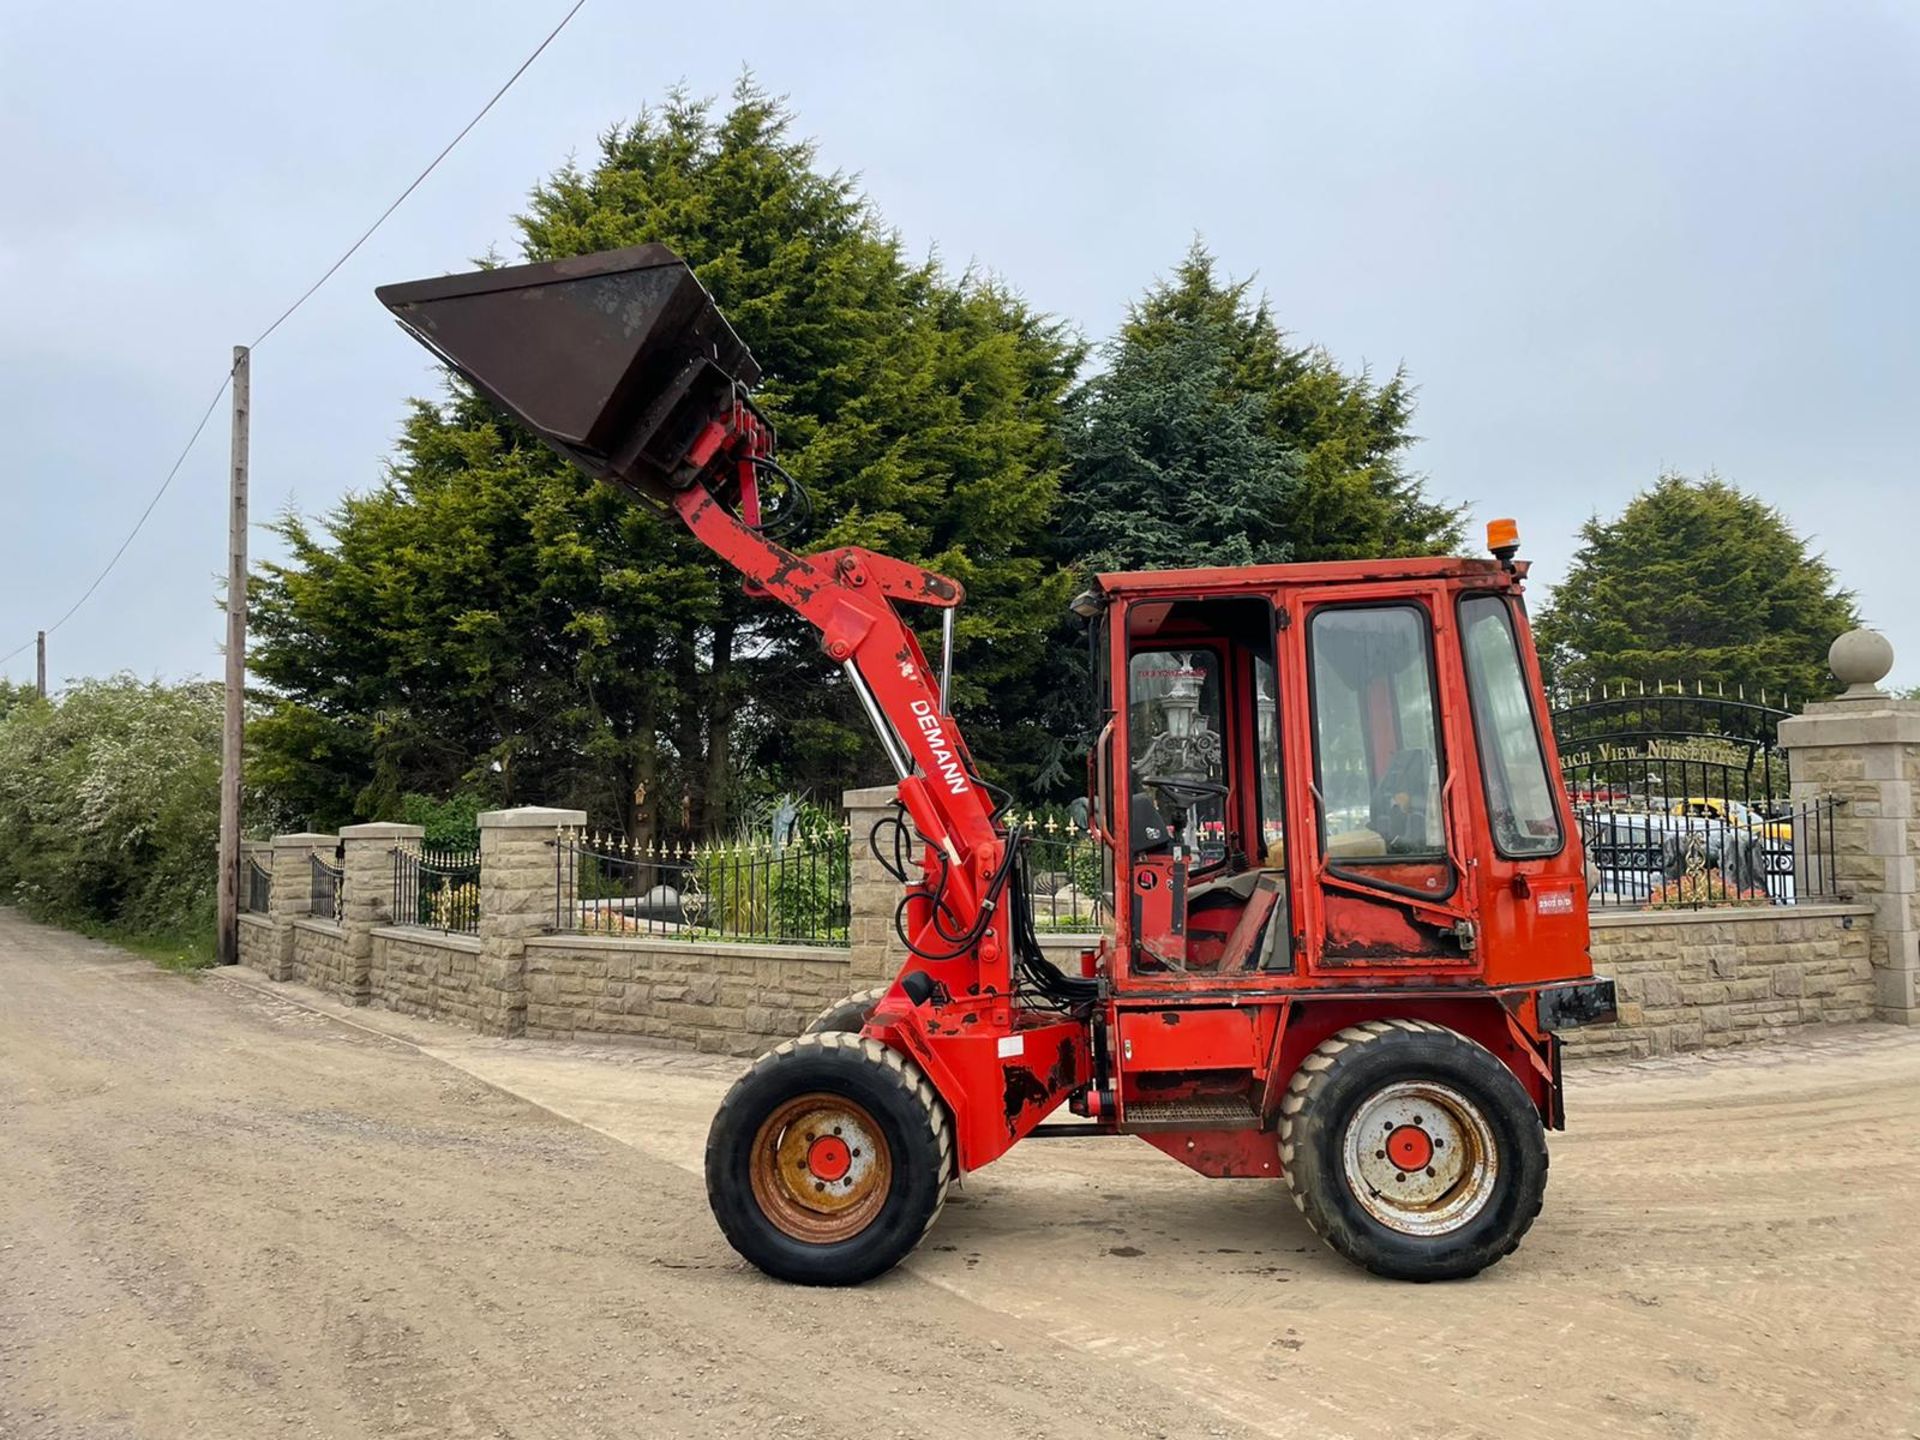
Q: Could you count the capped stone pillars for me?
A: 6